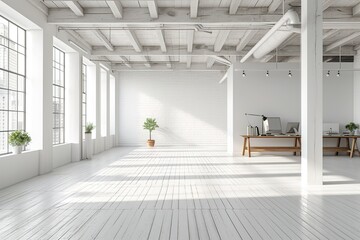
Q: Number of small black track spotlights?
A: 5